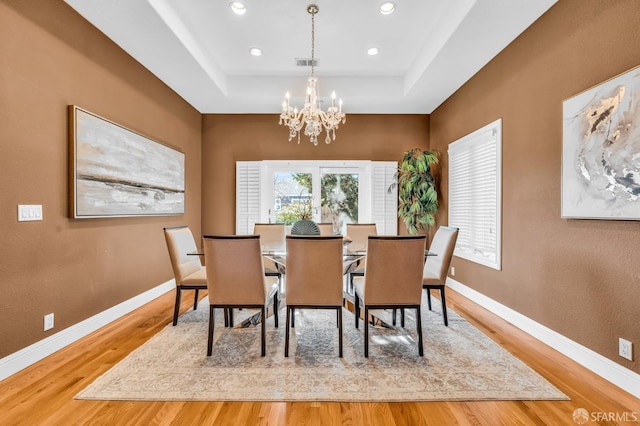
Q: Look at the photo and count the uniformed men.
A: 0